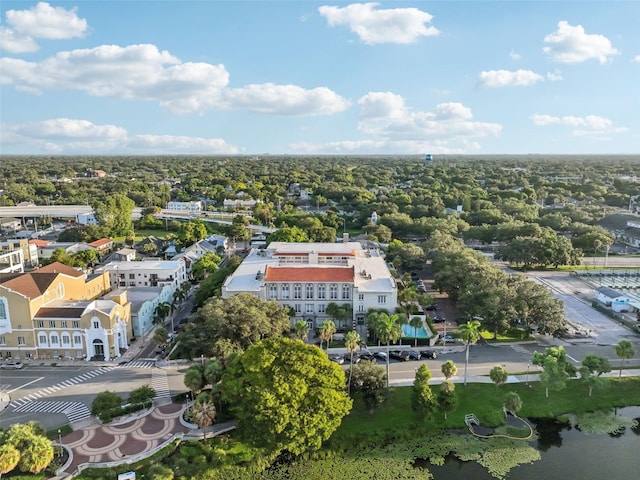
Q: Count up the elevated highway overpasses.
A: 1